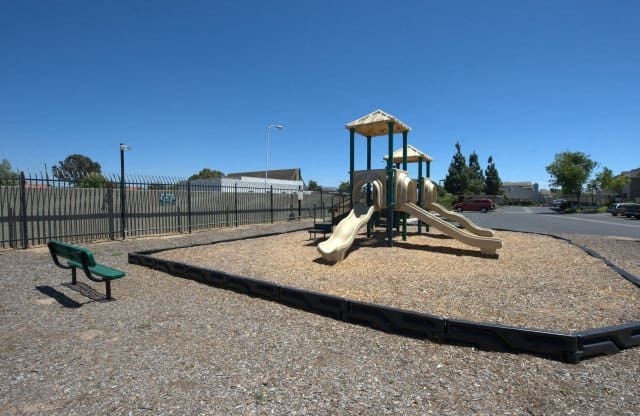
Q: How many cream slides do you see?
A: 3